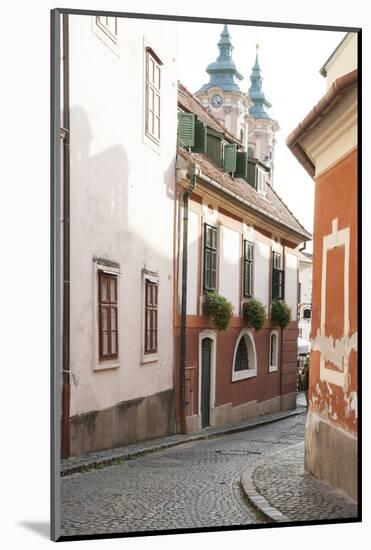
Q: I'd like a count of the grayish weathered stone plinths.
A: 2